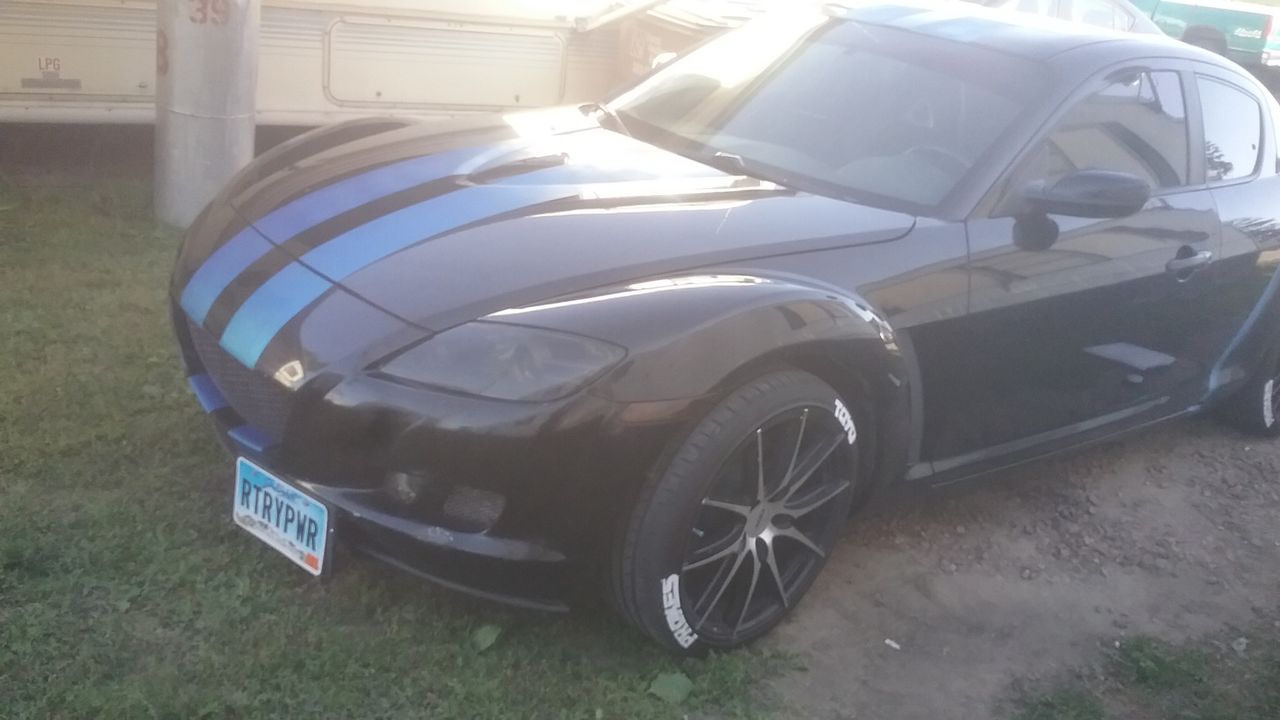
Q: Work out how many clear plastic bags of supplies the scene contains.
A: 0